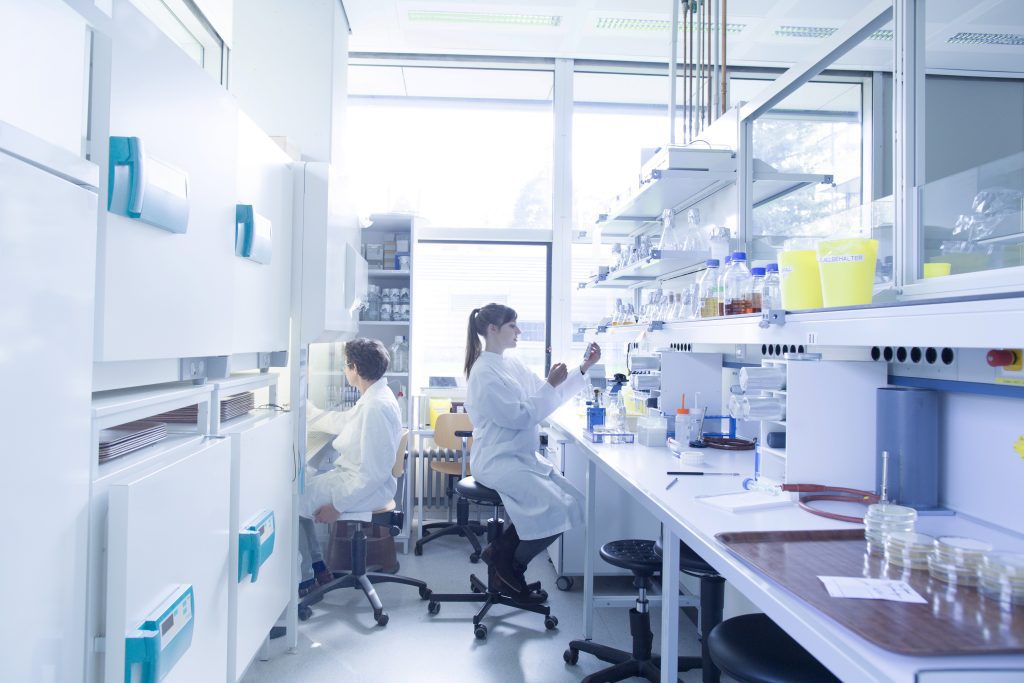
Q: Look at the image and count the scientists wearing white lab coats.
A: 2